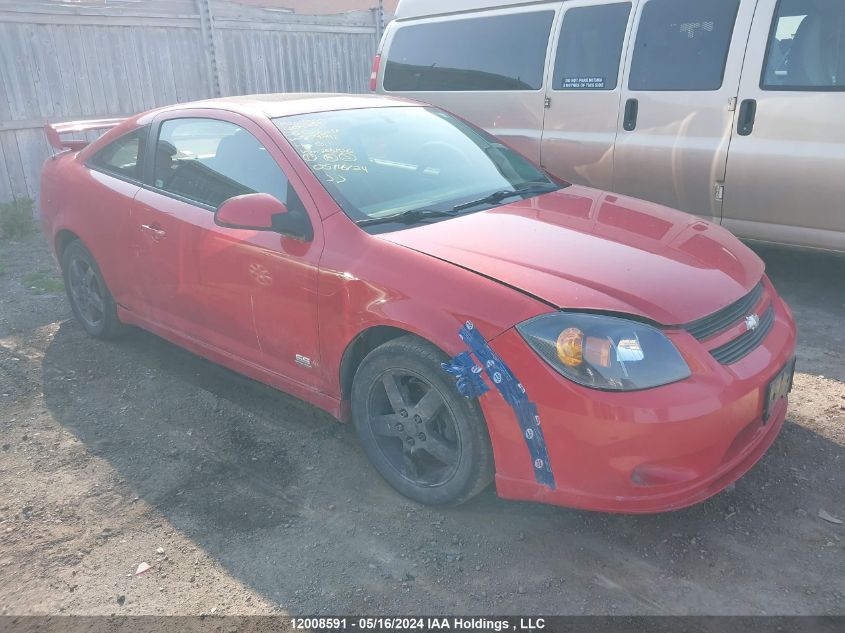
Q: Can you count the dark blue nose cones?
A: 0